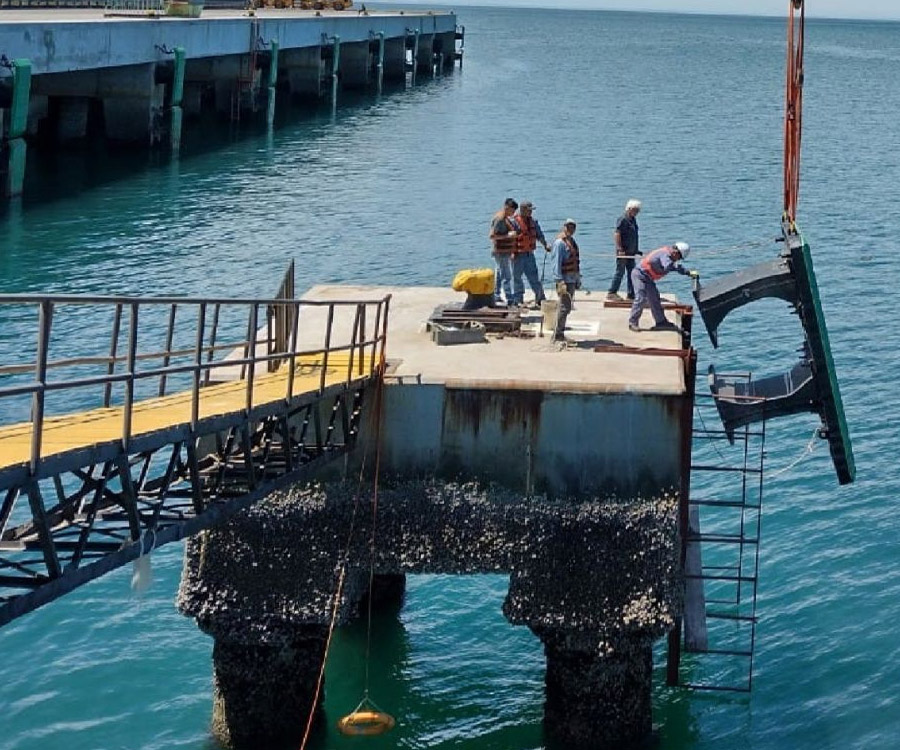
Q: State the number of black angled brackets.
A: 2